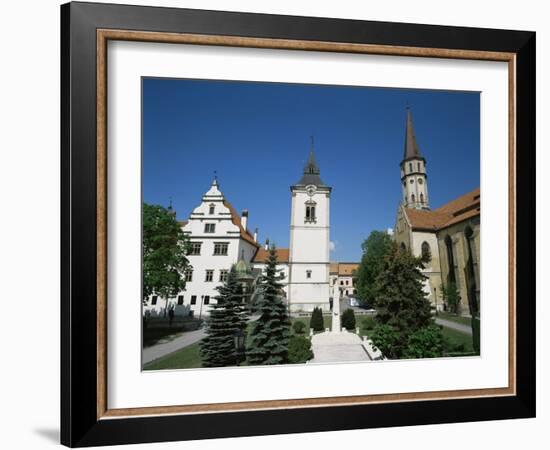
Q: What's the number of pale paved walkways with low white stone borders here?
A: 1